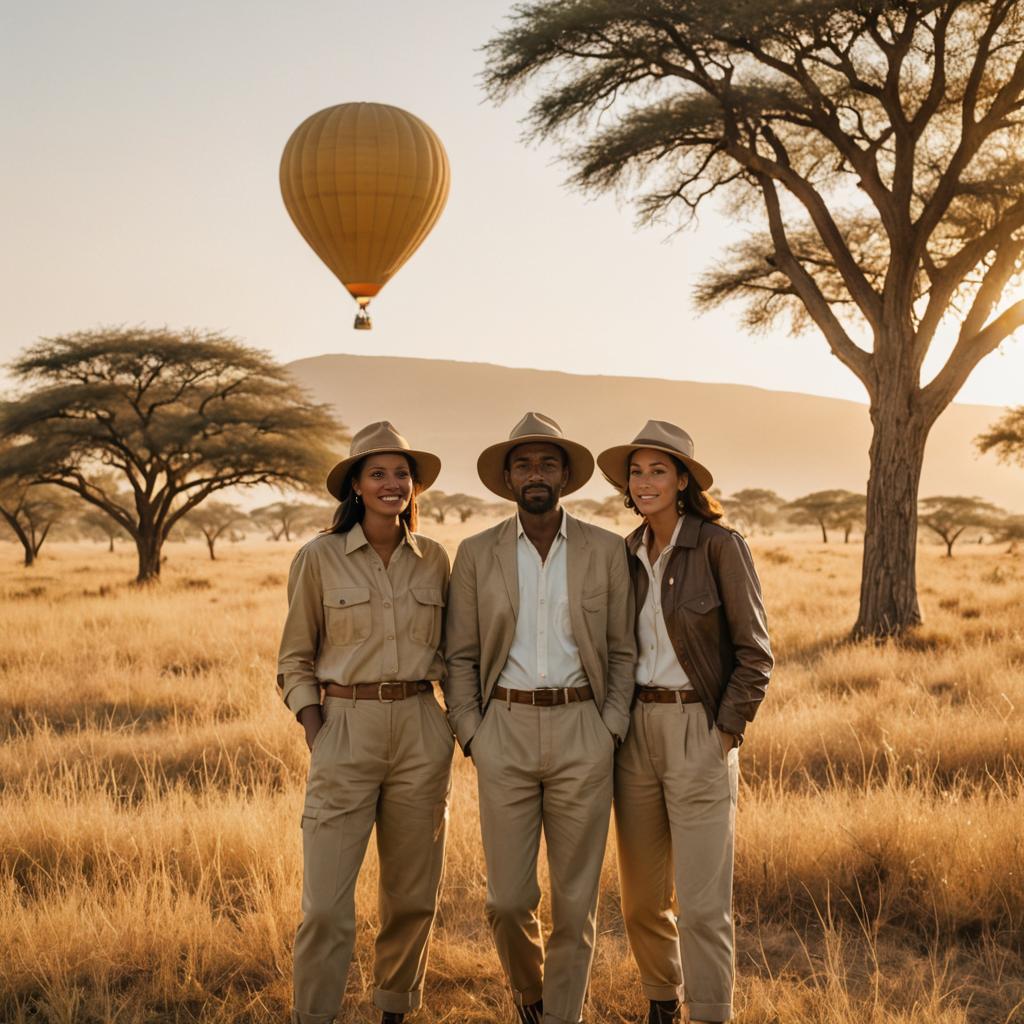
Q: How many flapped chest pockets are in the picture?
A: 3